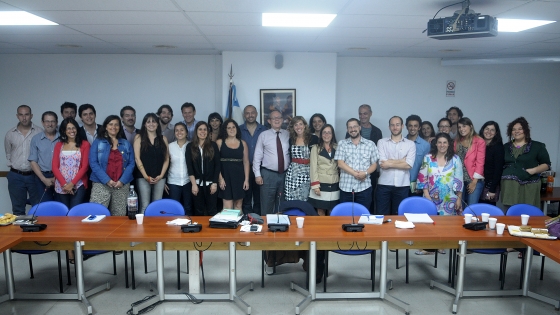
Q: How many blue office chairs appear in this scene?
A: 8